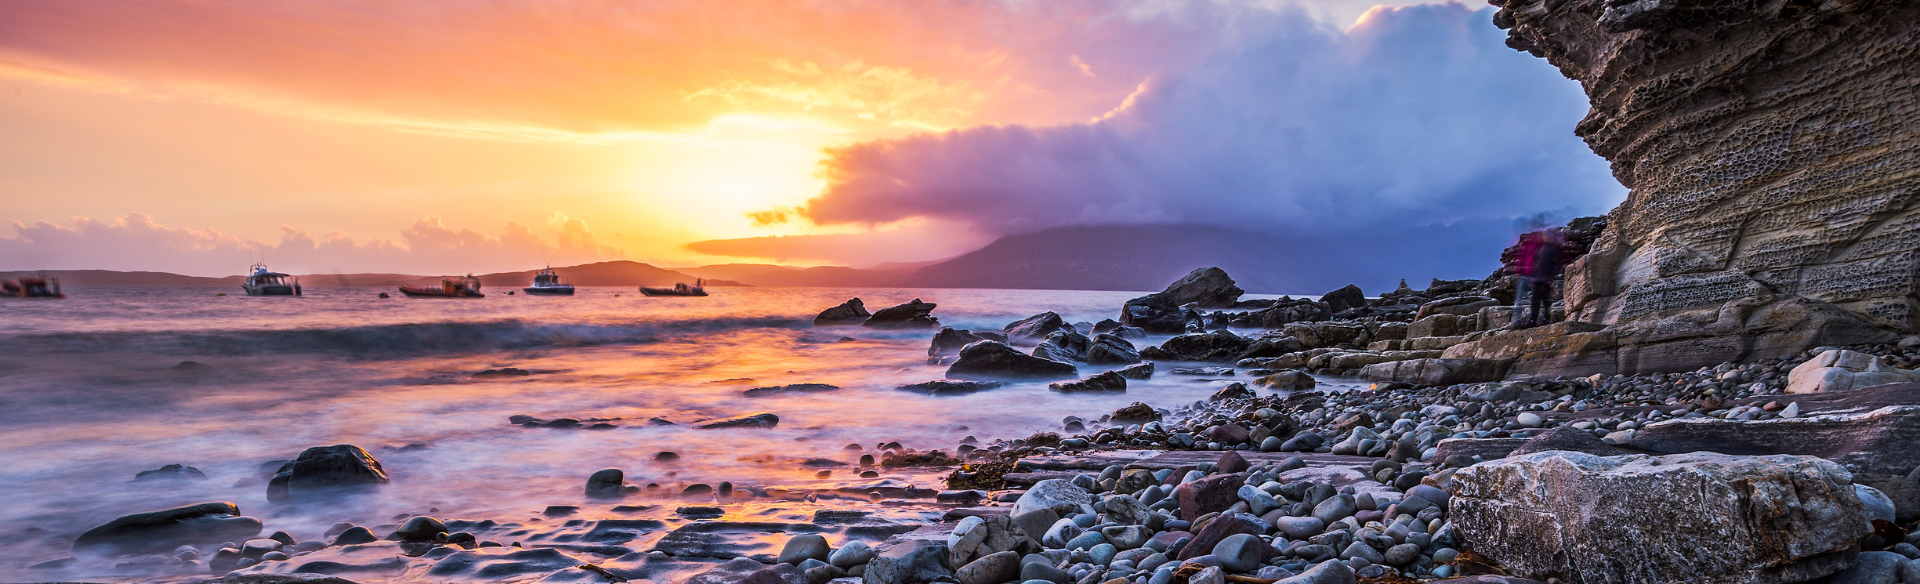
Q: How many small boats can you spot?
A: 5